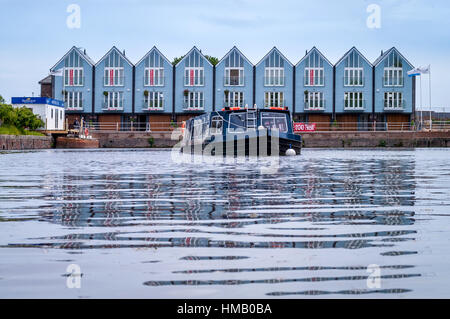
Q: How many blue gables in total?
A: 9